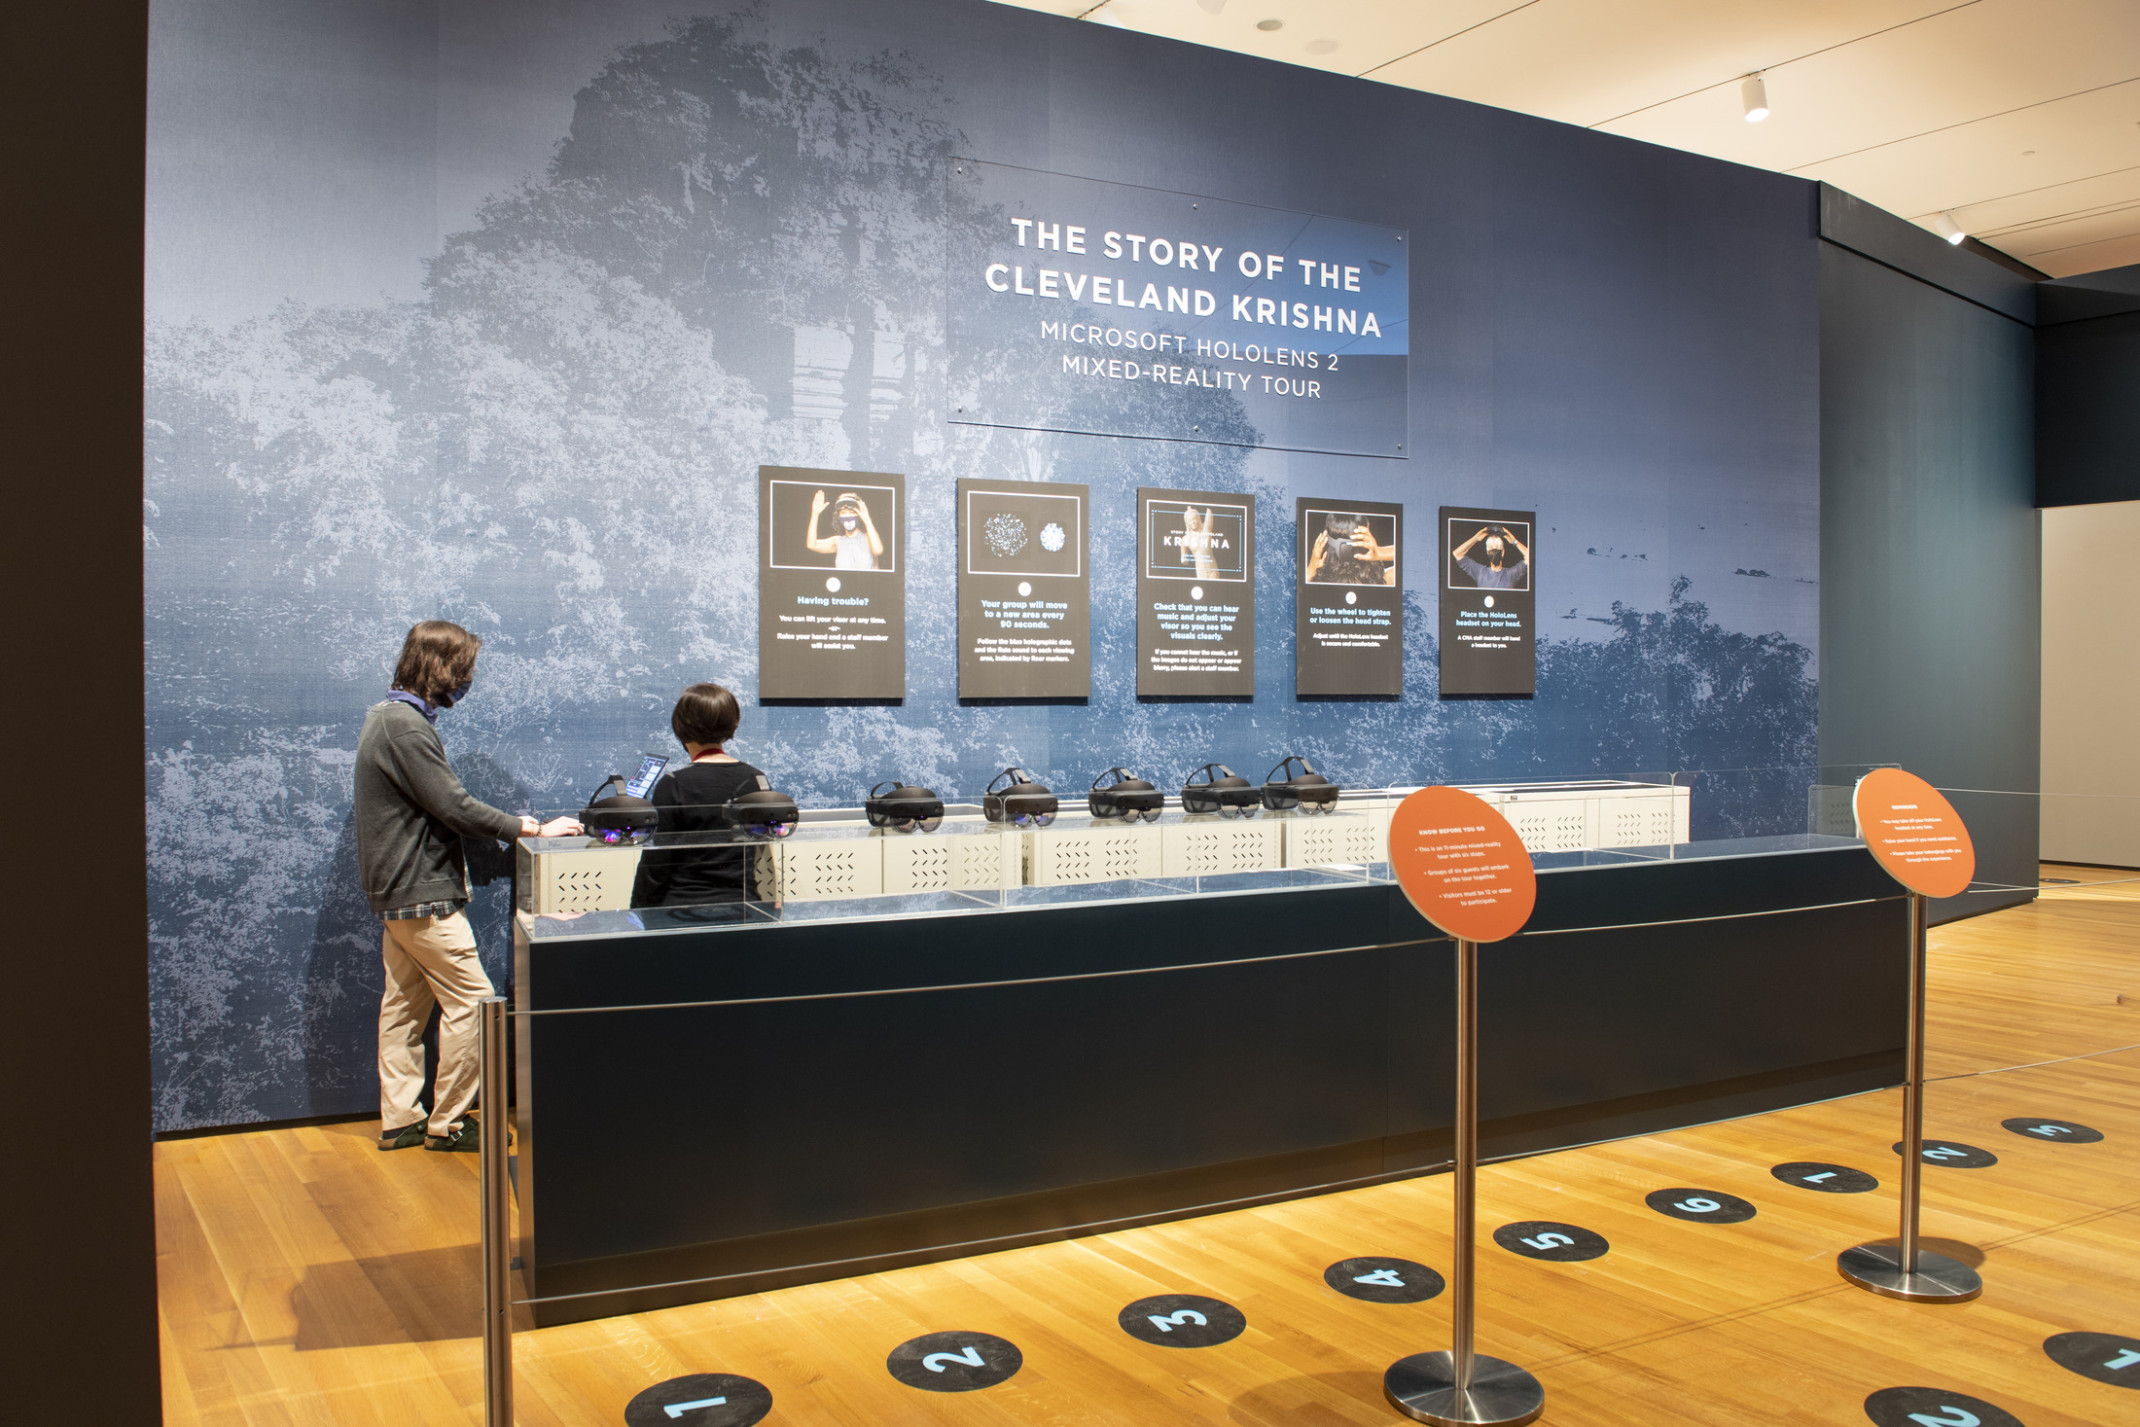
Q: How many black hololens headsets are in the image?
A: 7